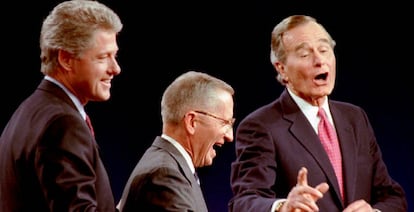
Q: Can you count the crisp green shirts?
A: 0